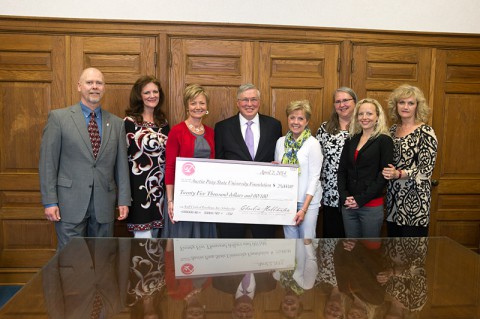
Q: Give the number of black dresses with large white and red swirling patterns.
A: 1